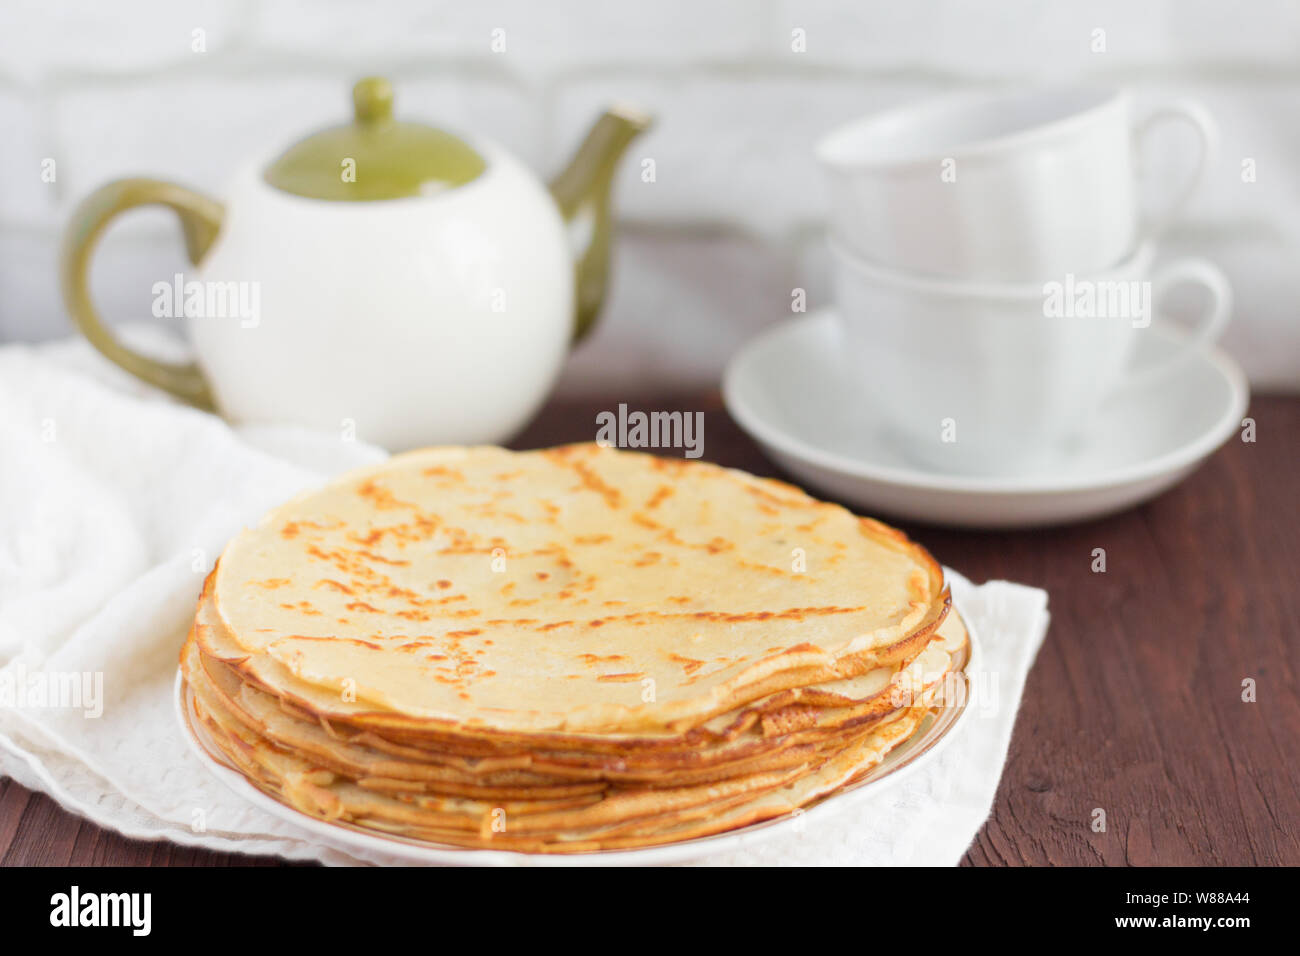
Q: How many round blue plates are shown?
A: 0